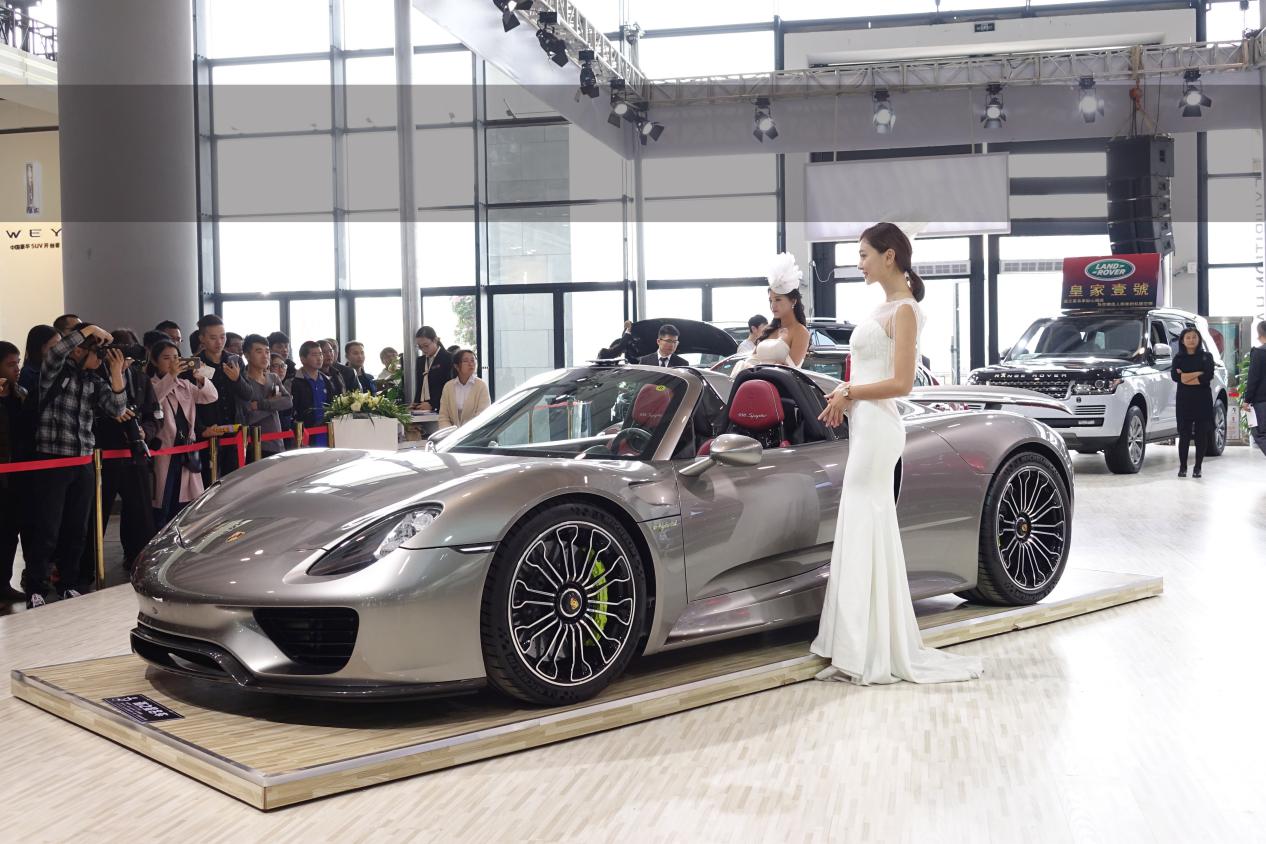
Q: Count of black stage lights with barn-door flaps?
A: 10